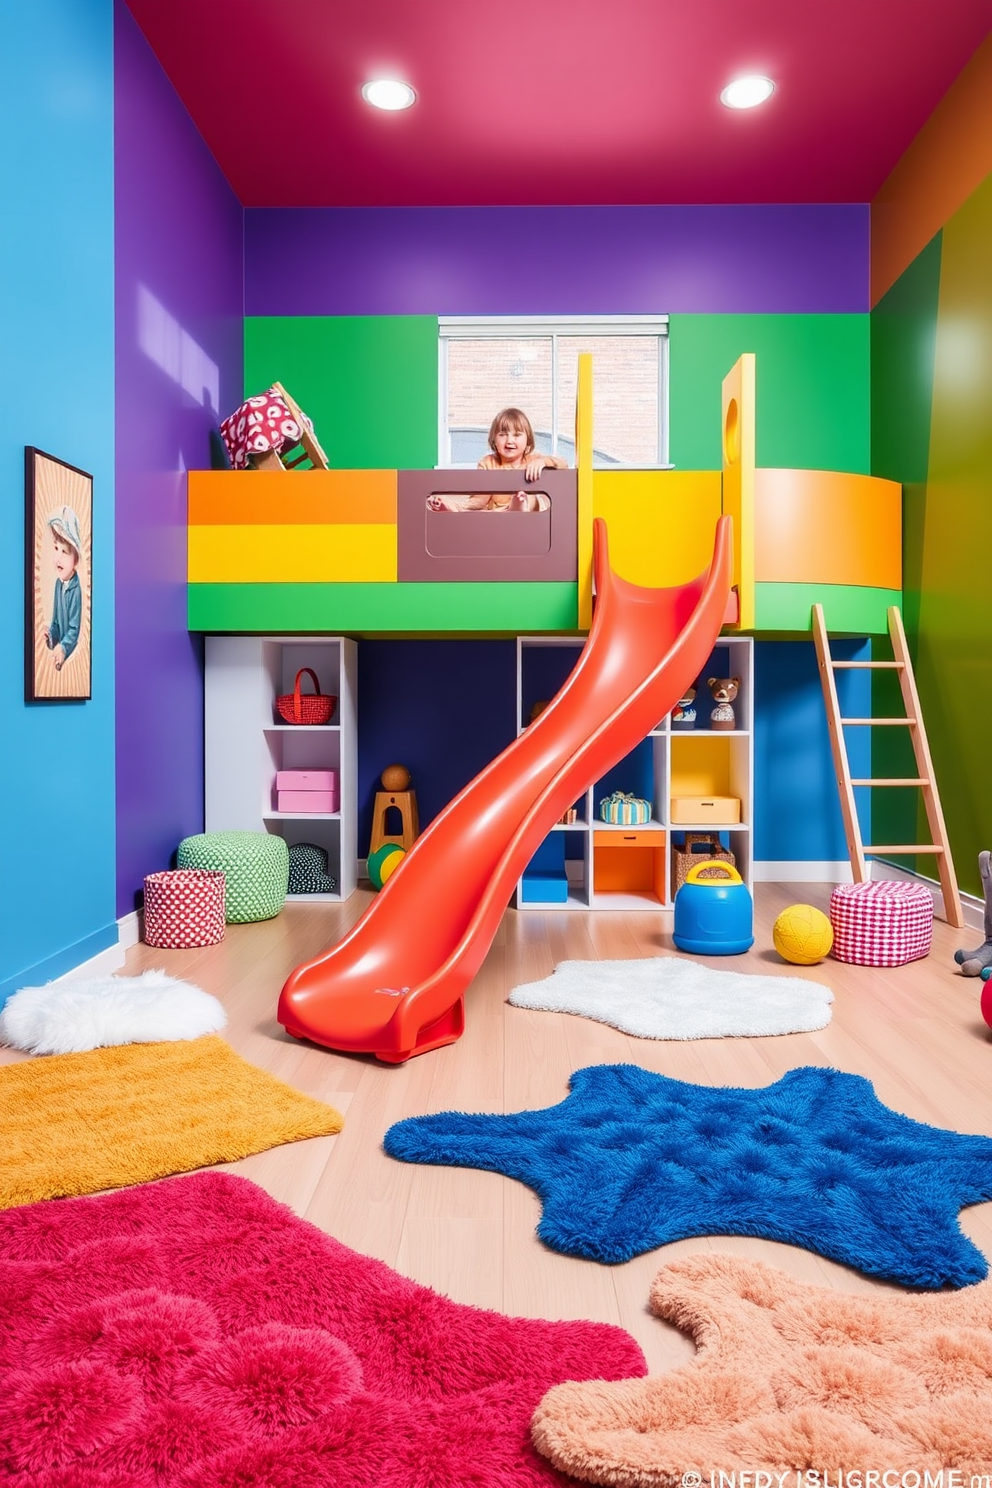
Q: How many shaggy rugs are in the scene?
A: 6